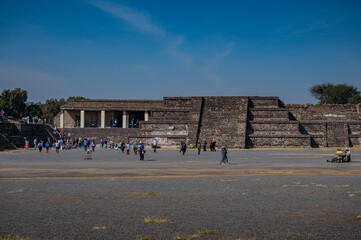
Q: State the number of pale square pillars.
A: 5